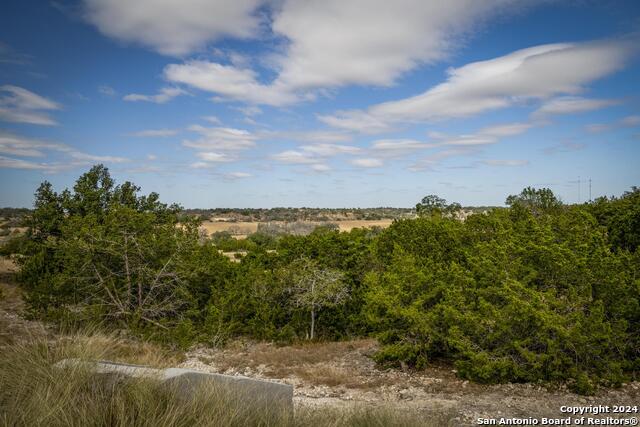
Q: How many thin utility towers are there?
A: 2